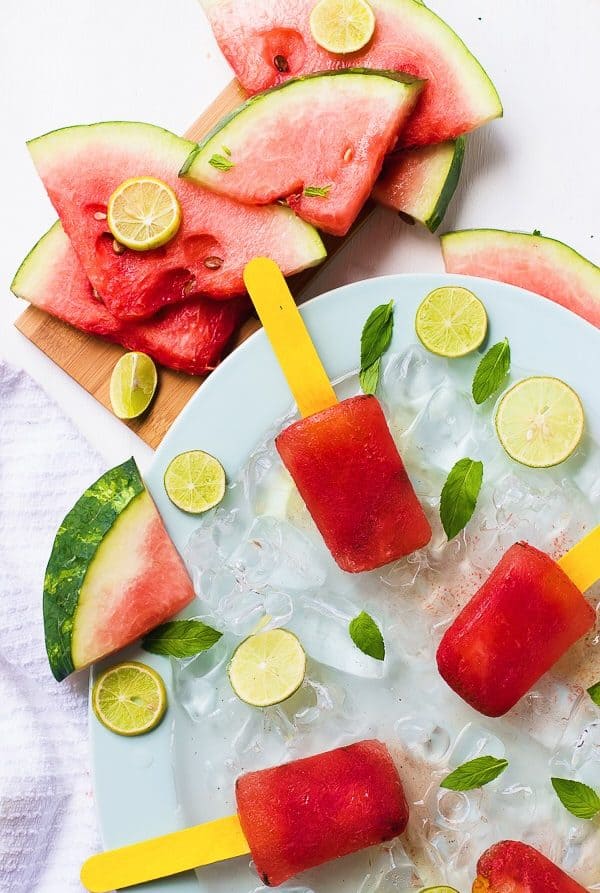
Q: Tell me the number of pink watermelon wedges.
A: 7